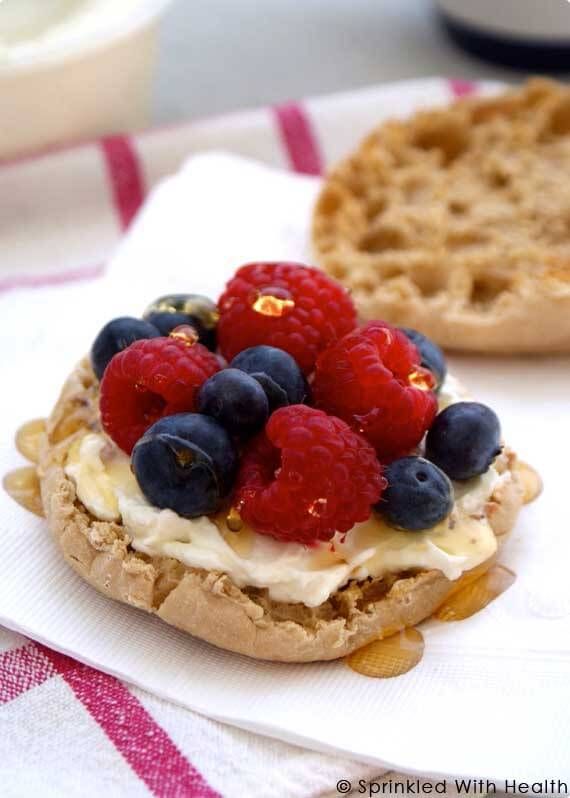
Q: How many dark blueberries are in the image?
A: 8